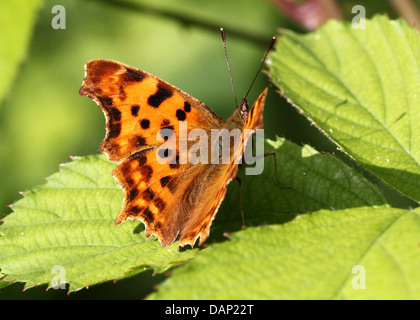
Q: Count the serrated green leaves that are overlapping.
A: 3